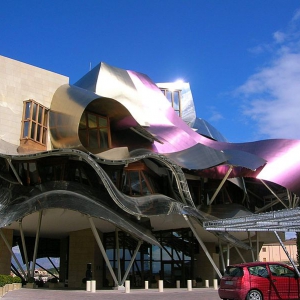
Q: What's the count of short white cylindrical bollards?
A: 9